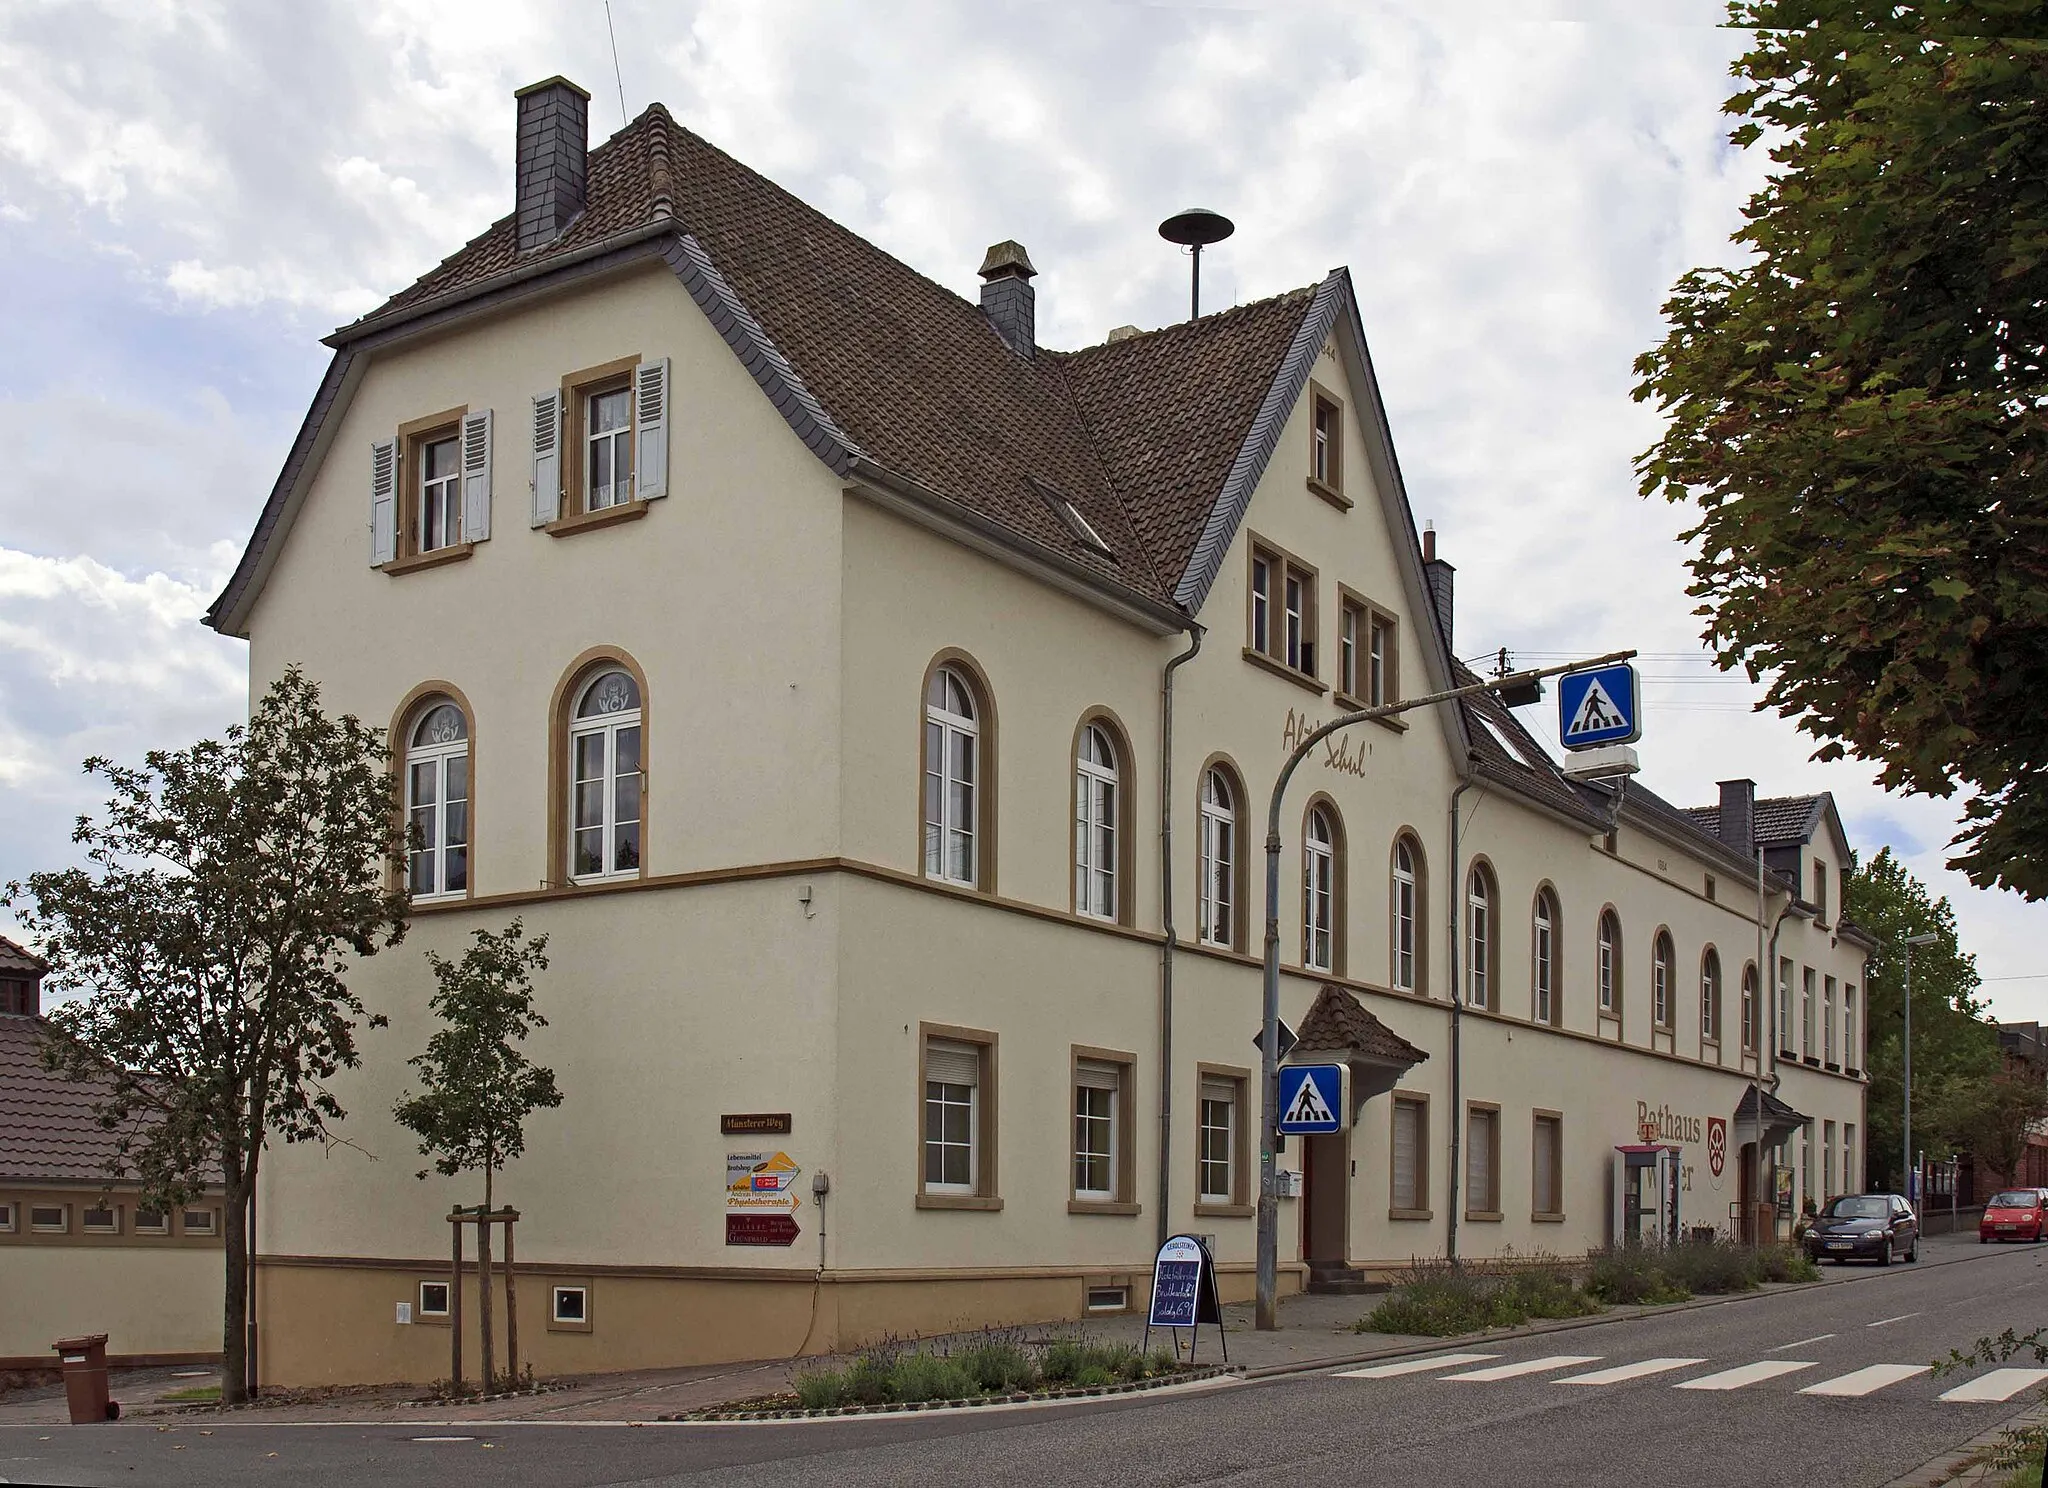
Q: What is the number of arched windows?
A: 13